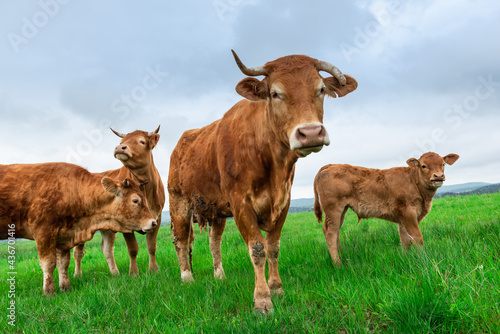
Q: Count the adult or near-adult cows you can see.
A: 3